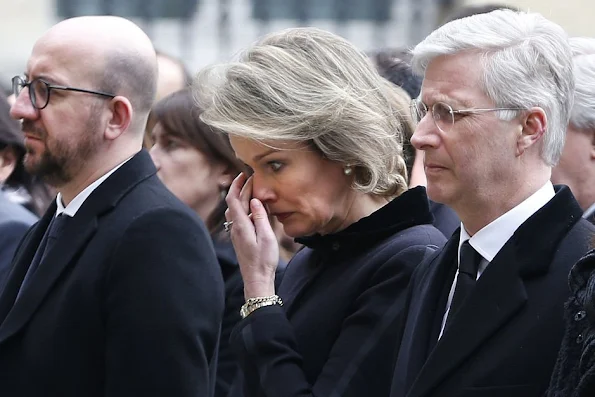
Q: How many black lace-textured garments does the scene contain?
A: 1